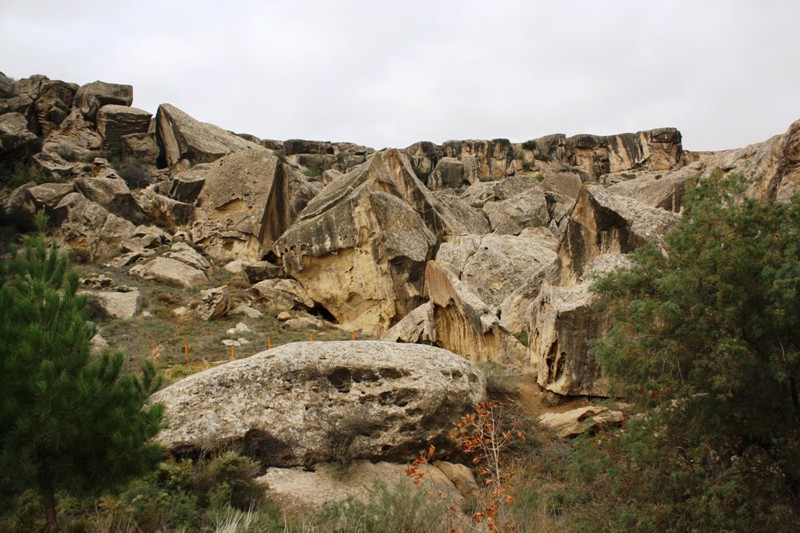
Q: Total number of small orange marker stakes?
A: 5